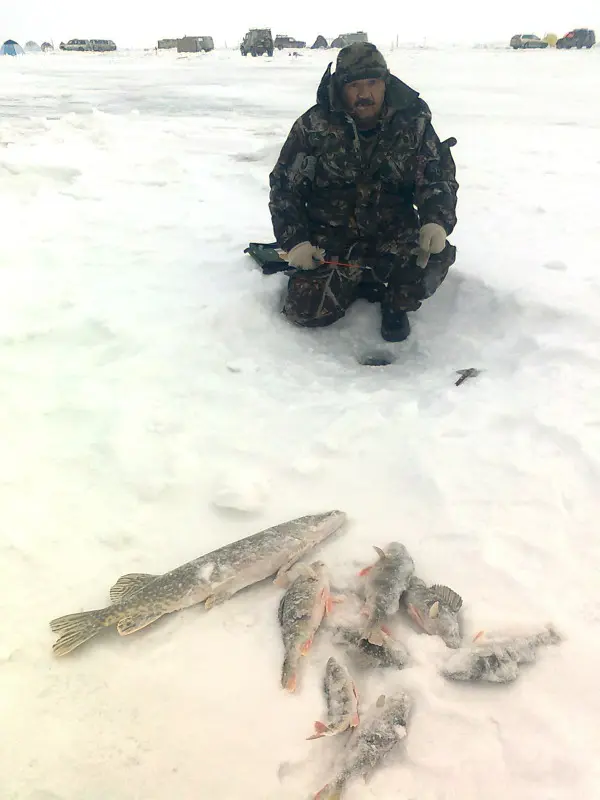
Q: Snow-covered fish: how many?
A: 8